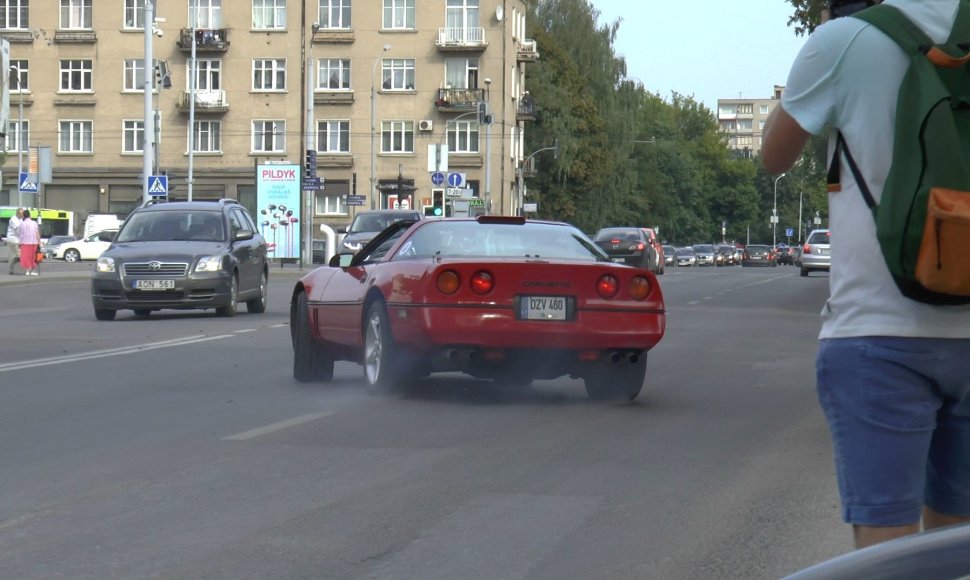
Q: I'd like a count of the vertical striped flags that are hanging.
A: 0